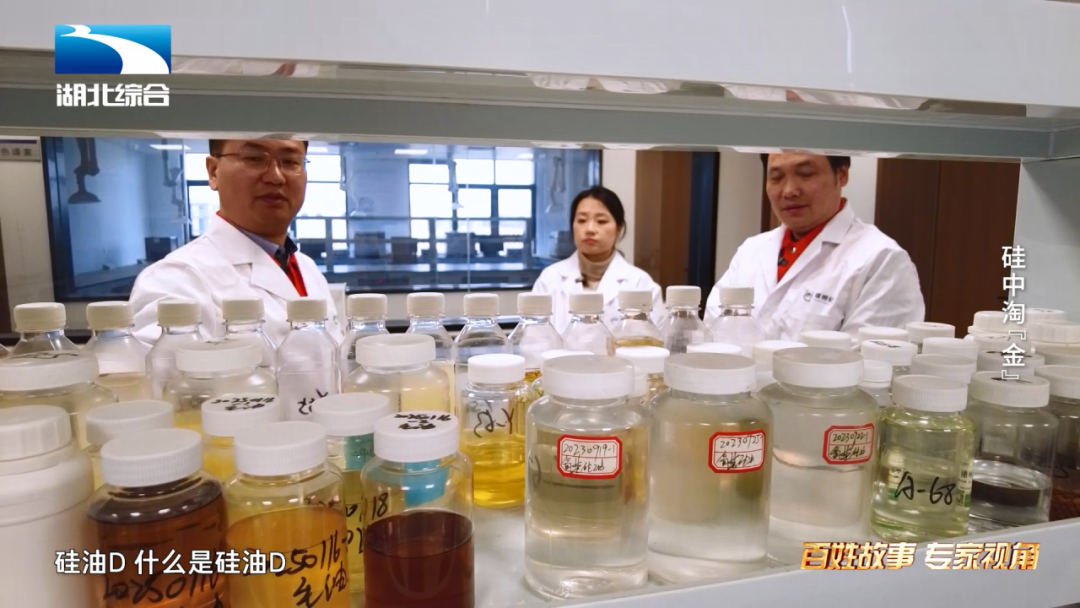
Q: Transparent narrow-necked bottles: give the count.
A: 13